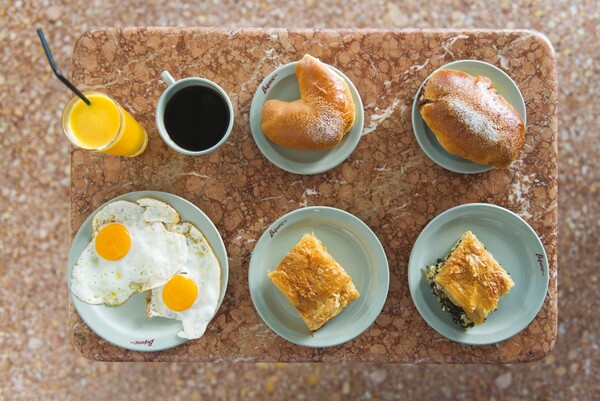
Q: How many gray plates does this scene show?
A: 5